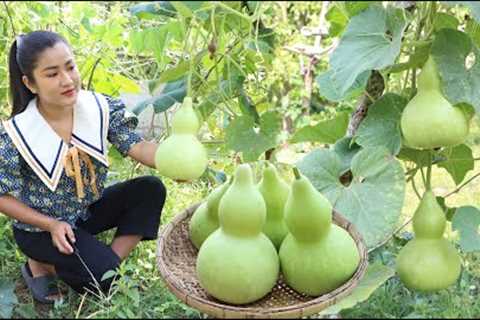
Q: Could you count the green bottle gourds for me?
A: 7